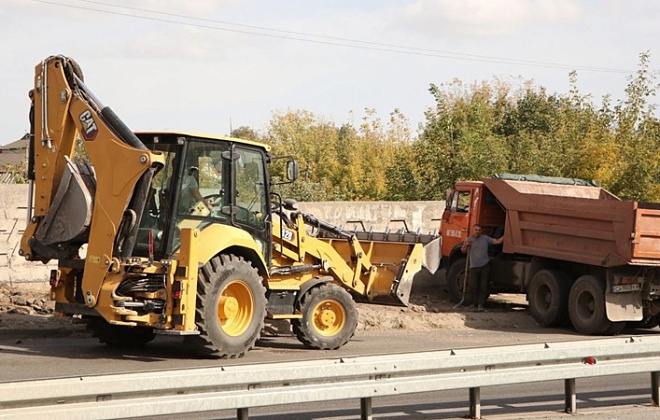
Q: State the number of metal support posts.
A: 5